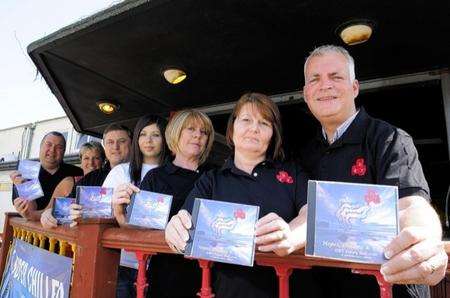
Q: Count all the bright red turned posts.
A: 4